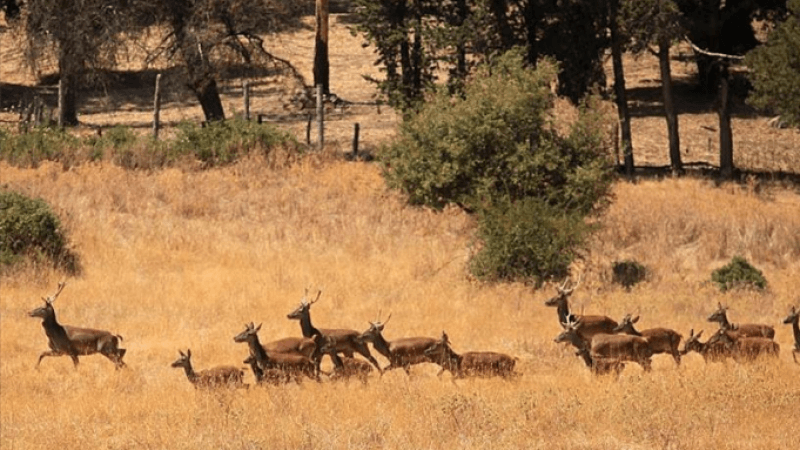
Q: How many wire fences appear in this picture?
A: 1